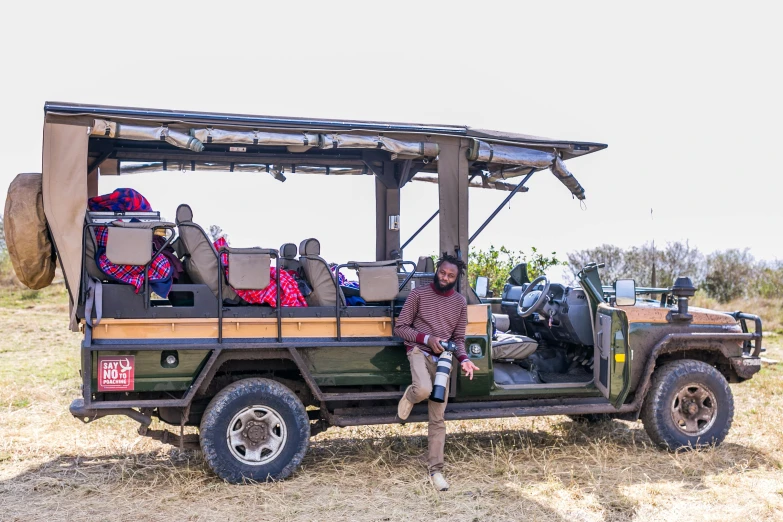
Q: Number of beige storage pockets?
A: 3